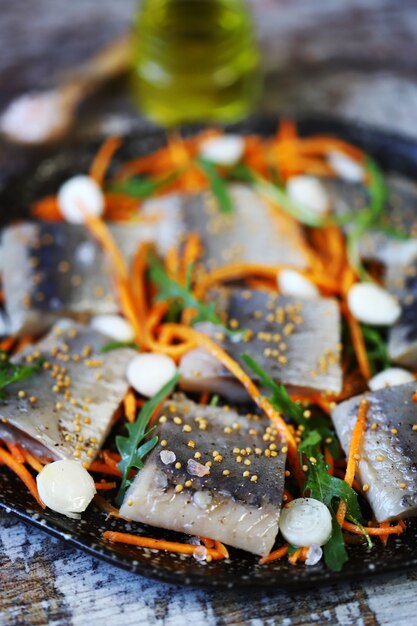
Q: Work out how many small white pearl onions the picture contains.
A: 11